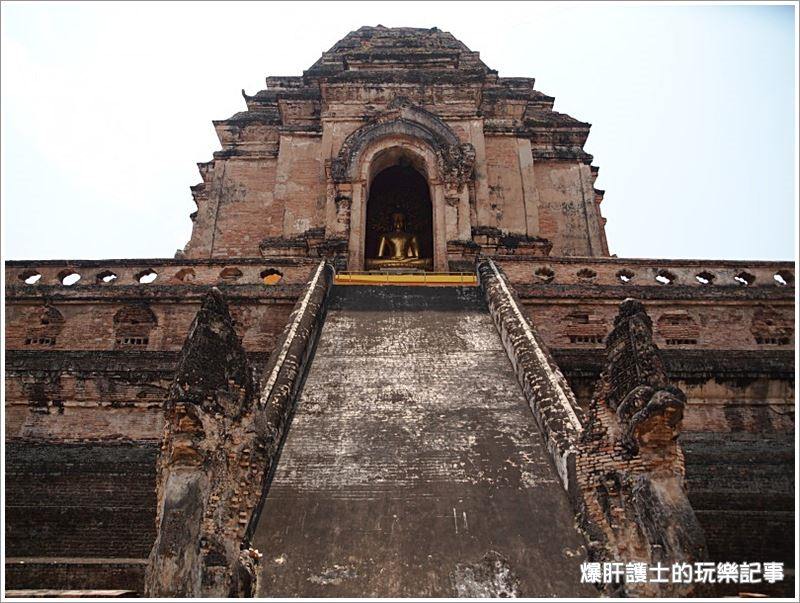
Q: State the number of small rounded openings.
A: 14